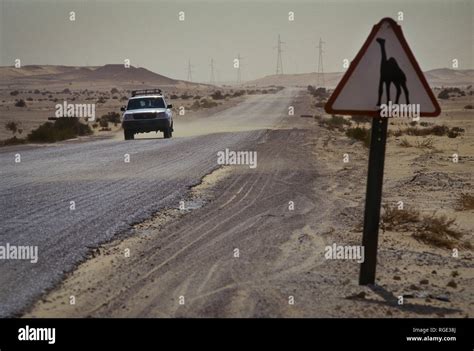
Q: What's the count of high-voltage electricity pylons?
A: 5